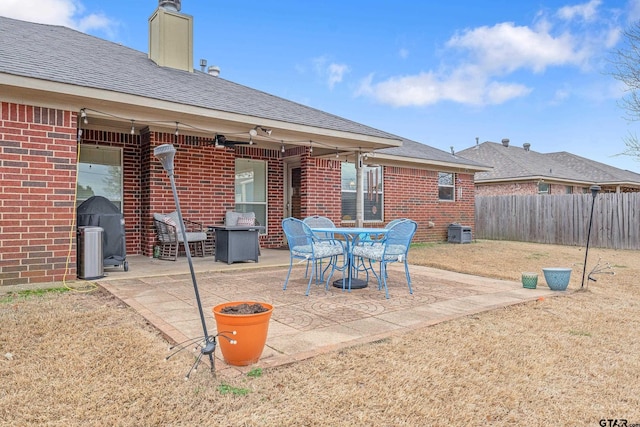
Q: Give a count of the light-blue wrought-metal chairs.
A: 4